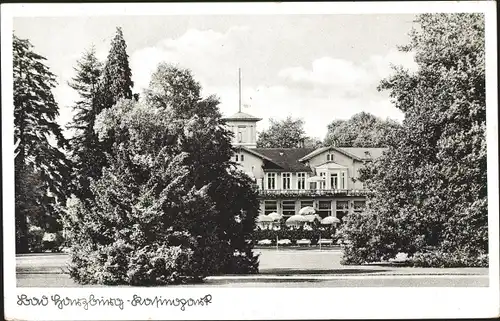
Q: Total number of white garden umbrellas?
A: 6